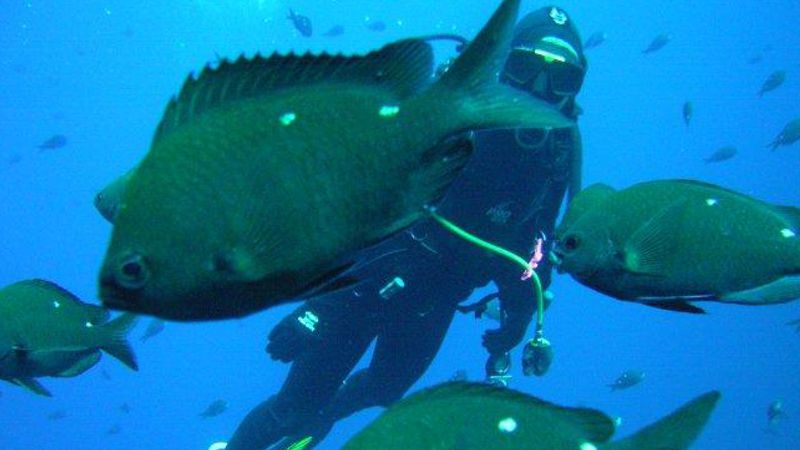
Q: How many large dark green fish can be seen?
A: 4